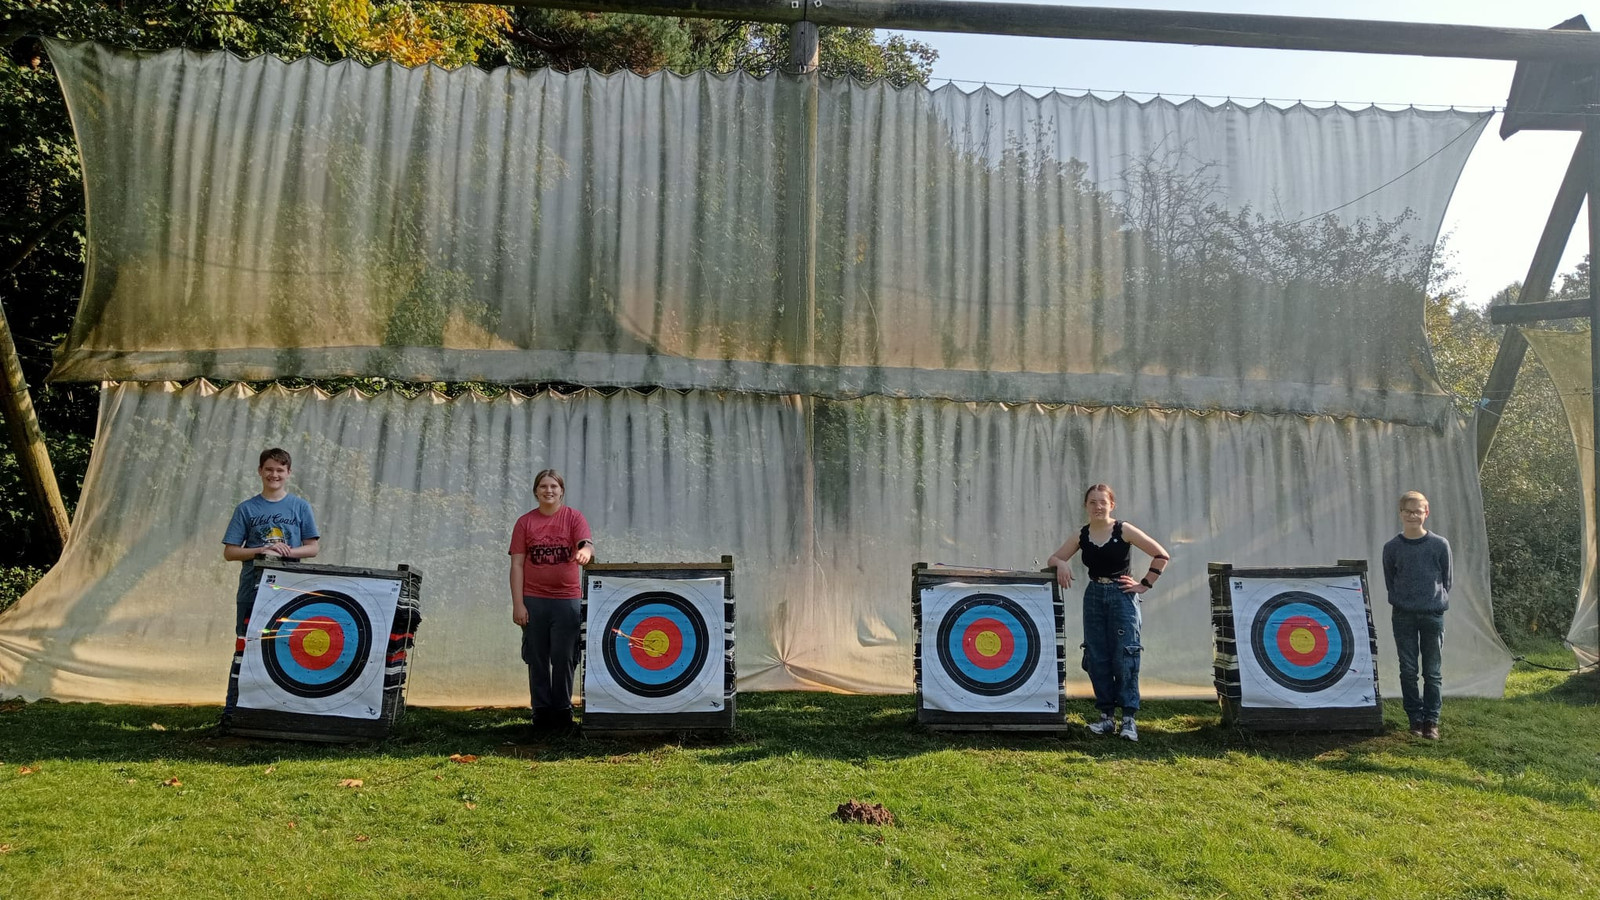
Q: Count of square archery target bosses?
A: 4